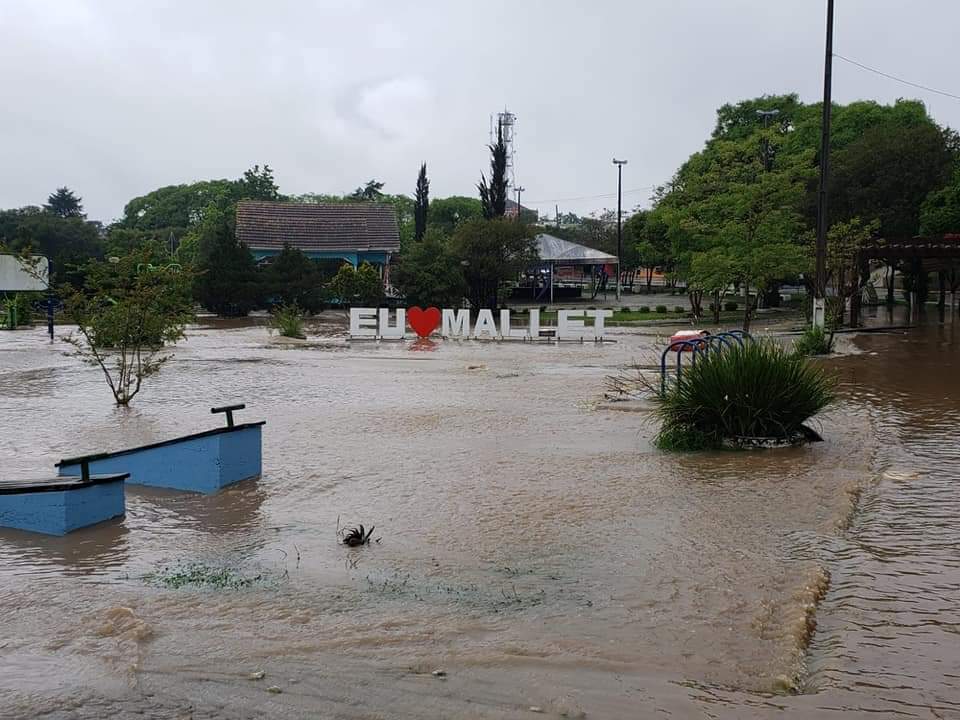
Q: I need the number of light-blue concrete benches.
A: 2